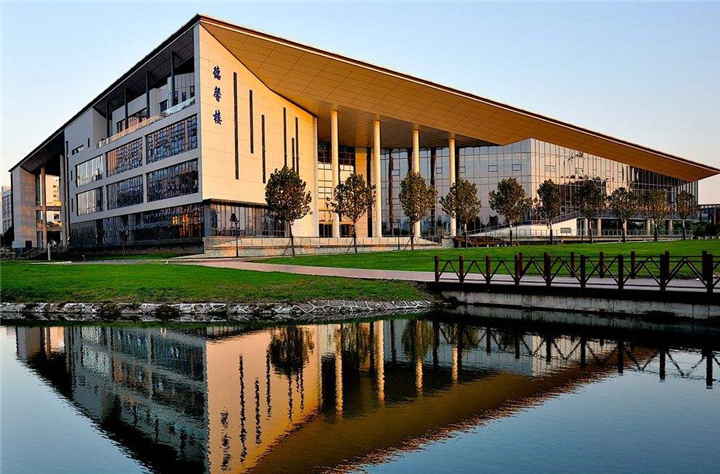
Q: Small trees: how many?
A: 10